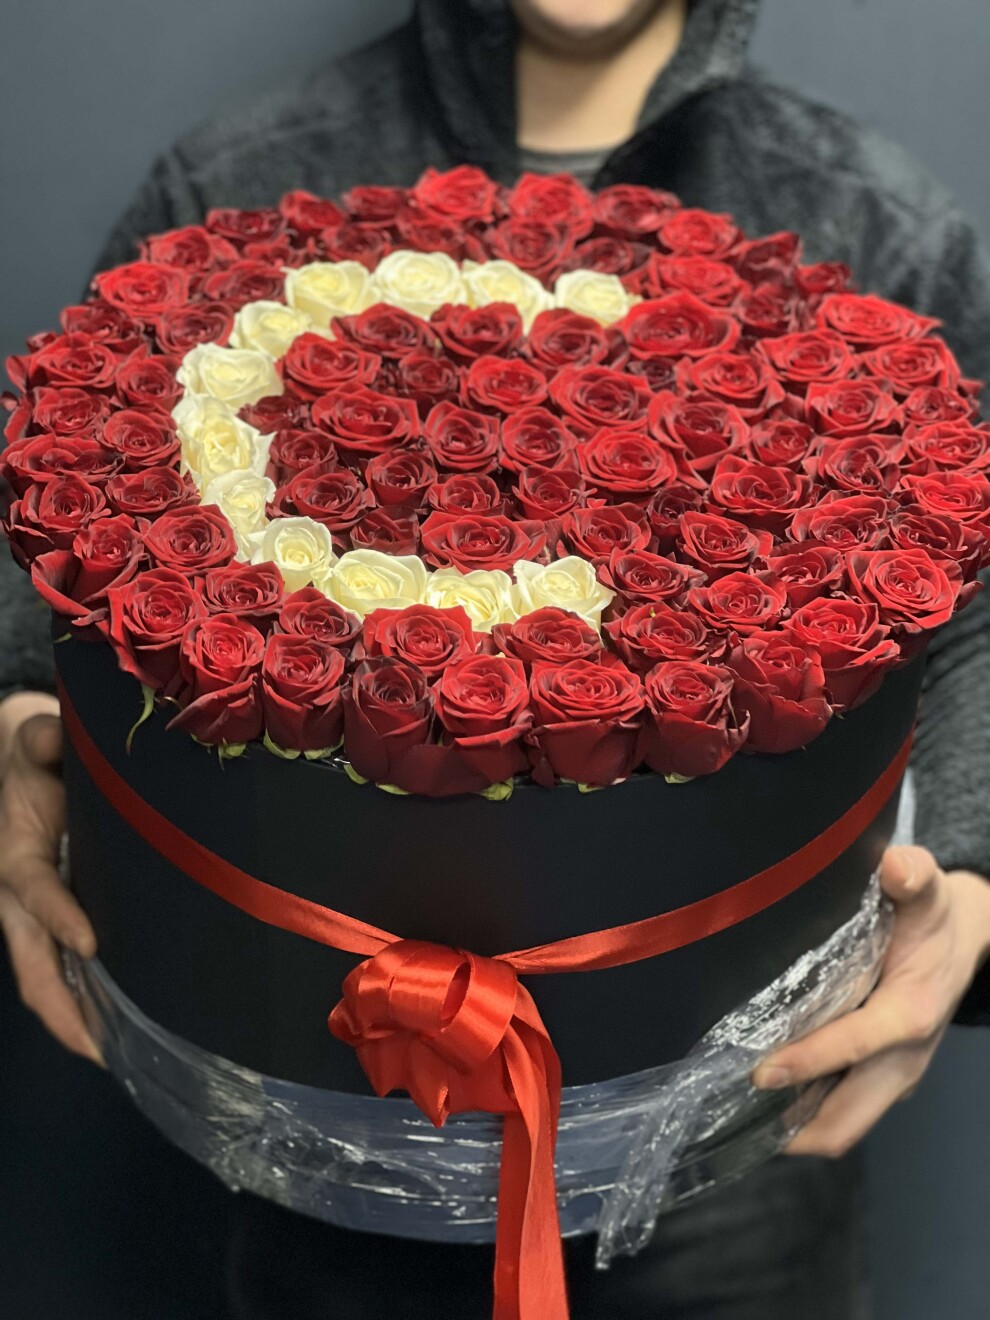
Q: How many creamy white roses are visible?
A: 12